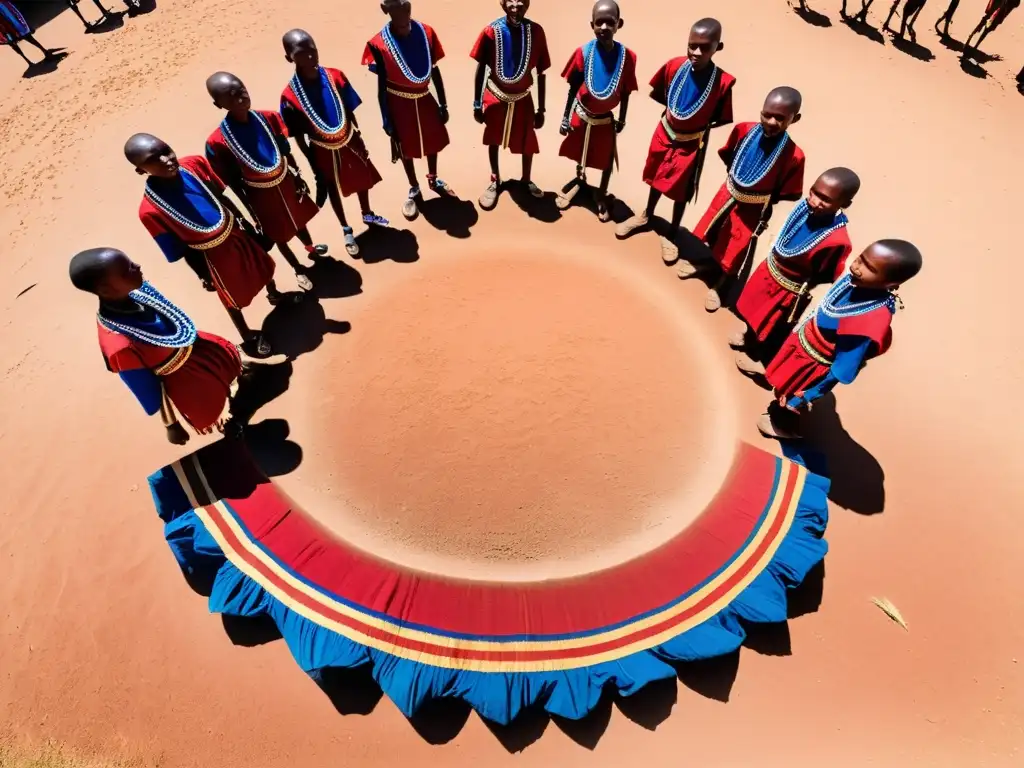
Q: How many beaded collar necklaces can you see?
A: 11